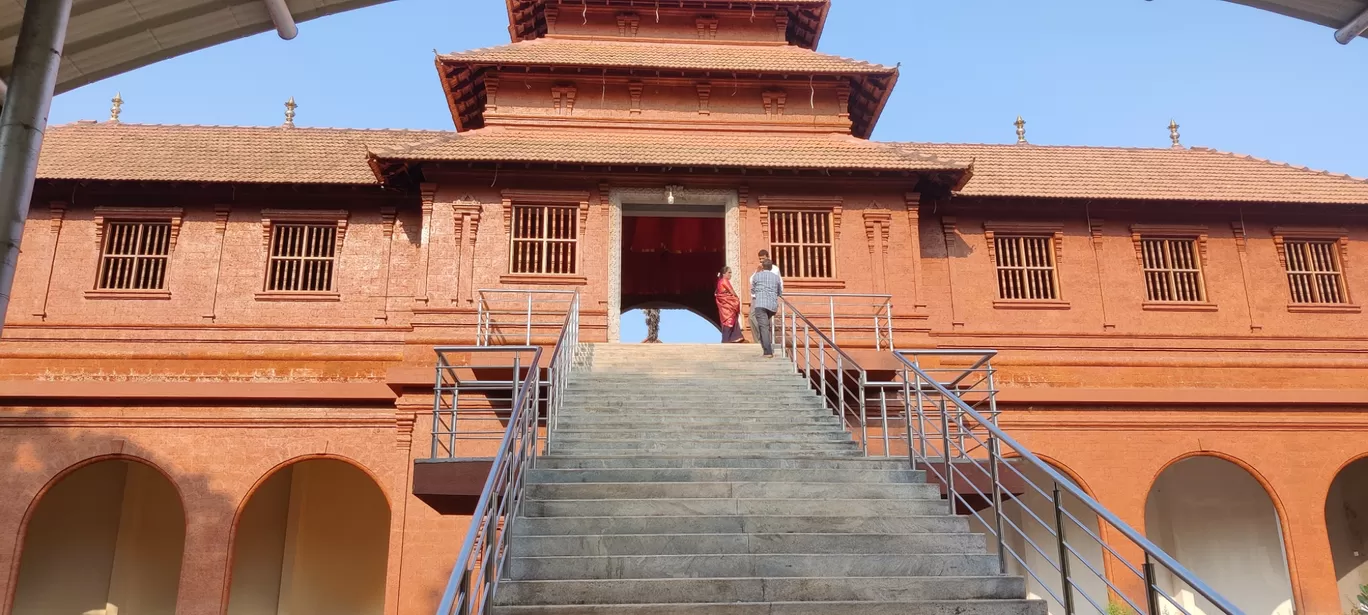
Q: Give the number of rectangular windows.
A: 7